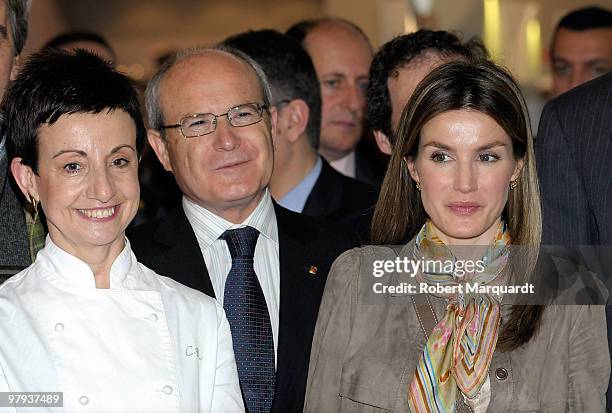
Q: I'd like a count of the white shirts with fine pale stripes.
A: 1